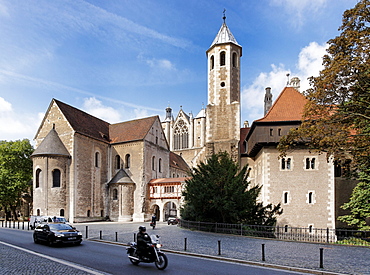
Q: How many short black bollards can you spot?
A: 15